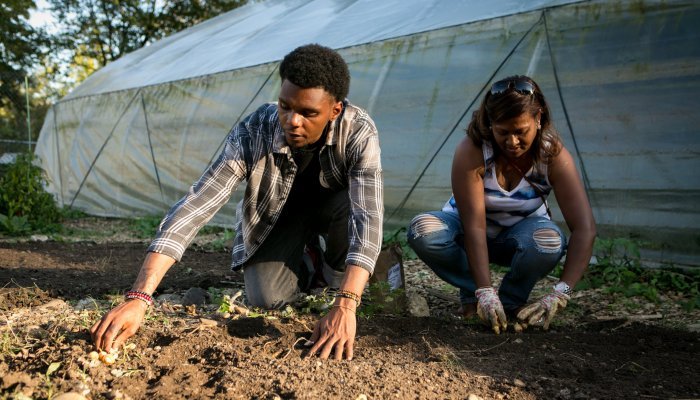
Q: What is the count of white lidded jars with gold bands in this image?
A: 0